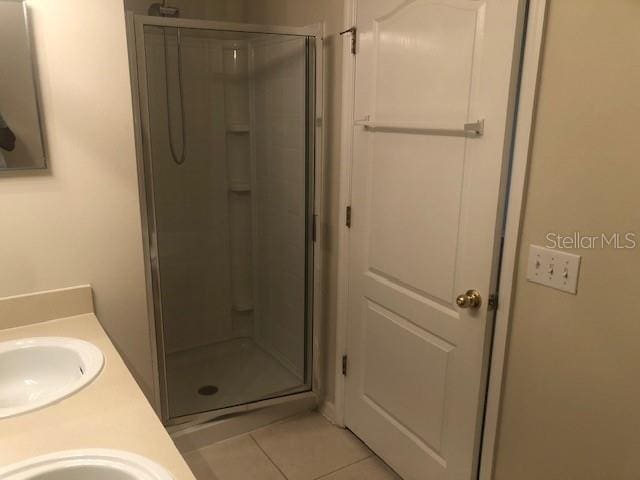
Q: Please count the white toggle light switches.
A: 3